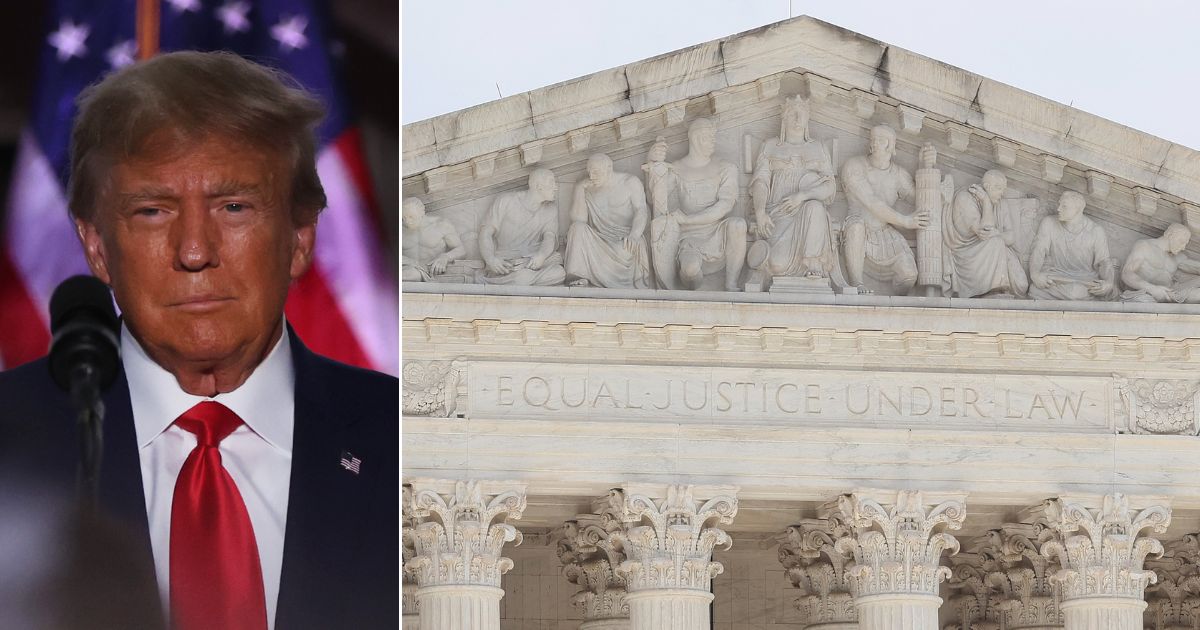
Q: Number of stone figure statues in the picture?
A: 9